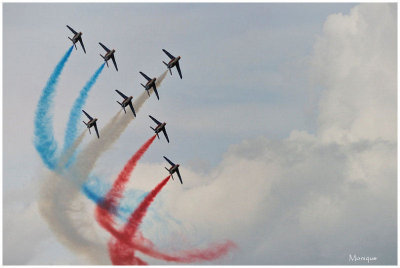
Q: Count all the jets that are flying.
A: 8